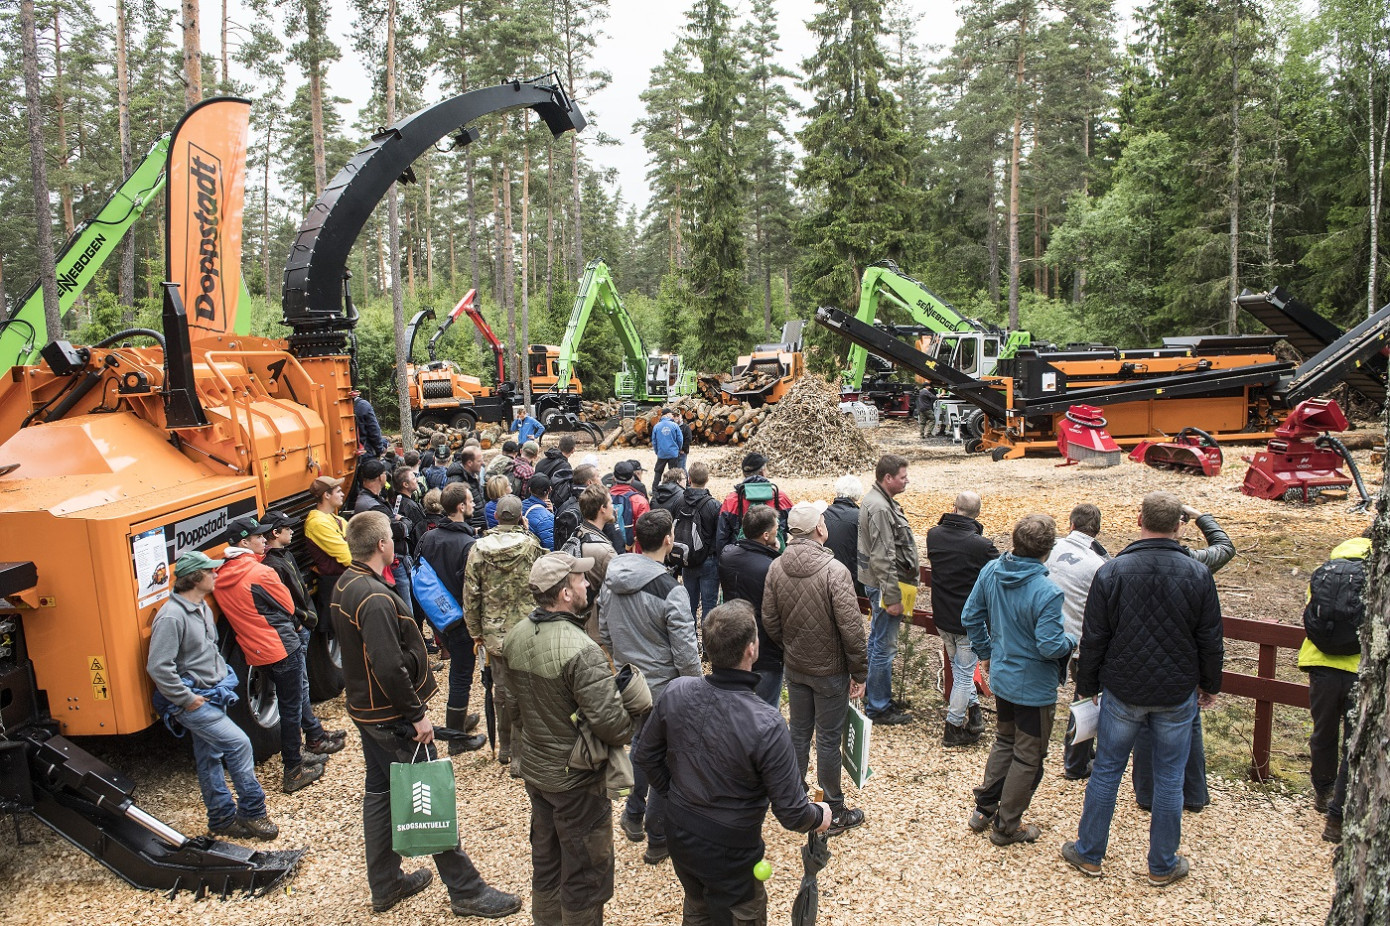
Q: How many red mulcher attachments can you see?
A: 3